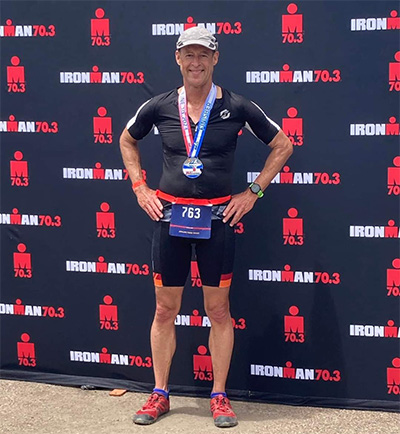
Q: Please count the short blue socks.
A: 2